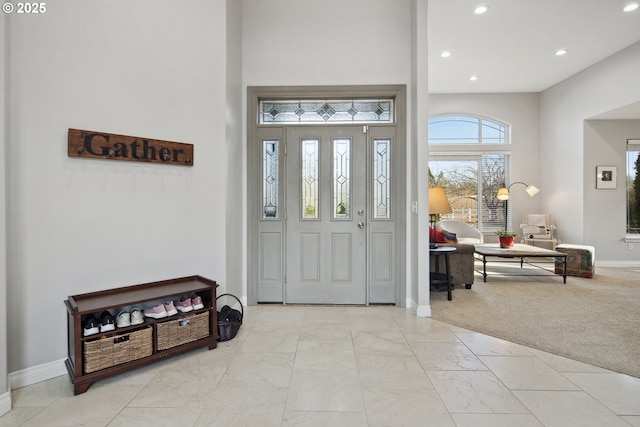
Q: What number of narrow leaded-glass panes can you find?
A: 4